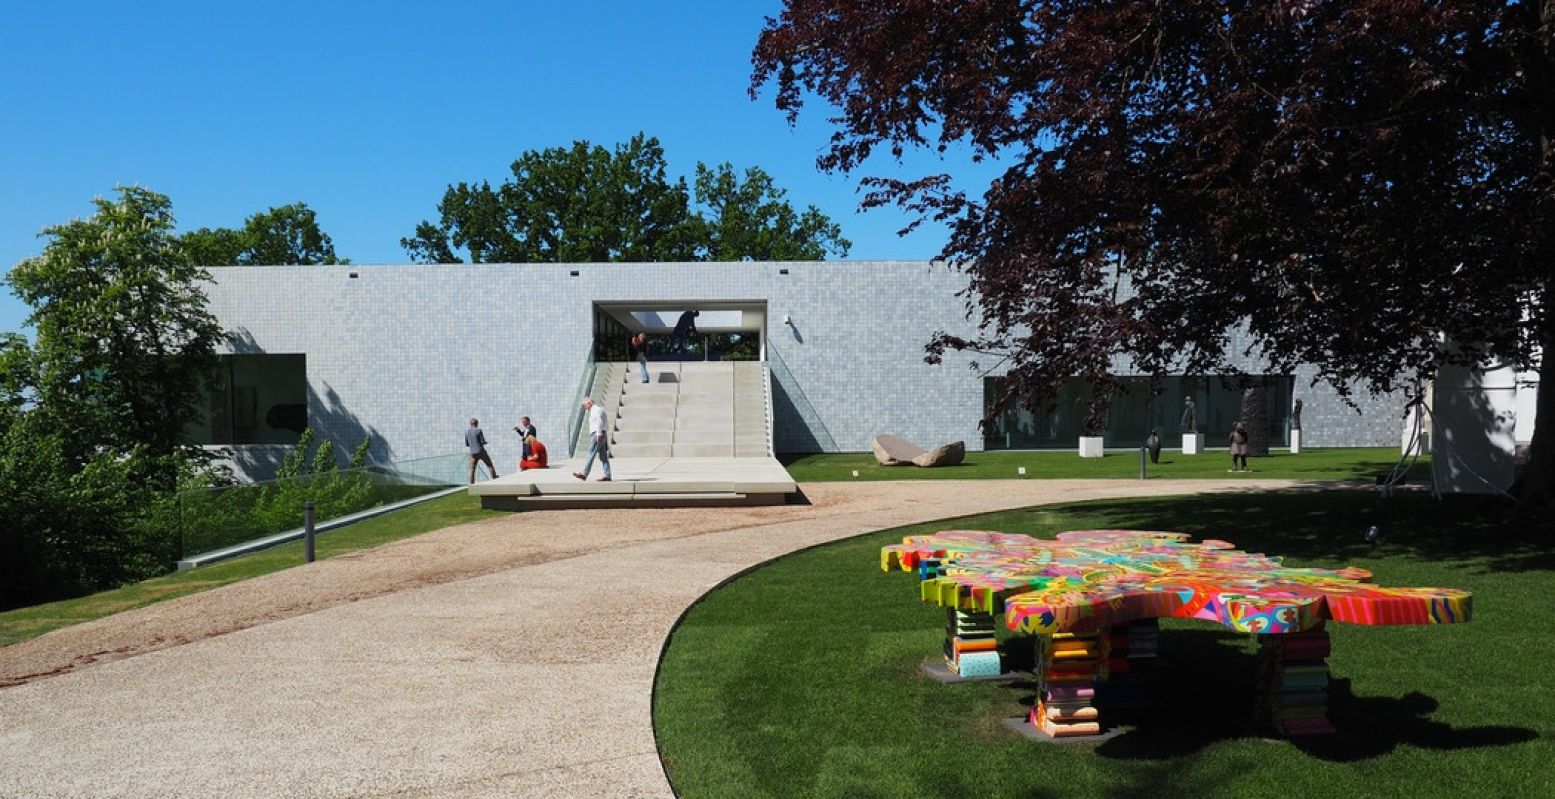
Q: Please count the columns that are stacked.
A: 4